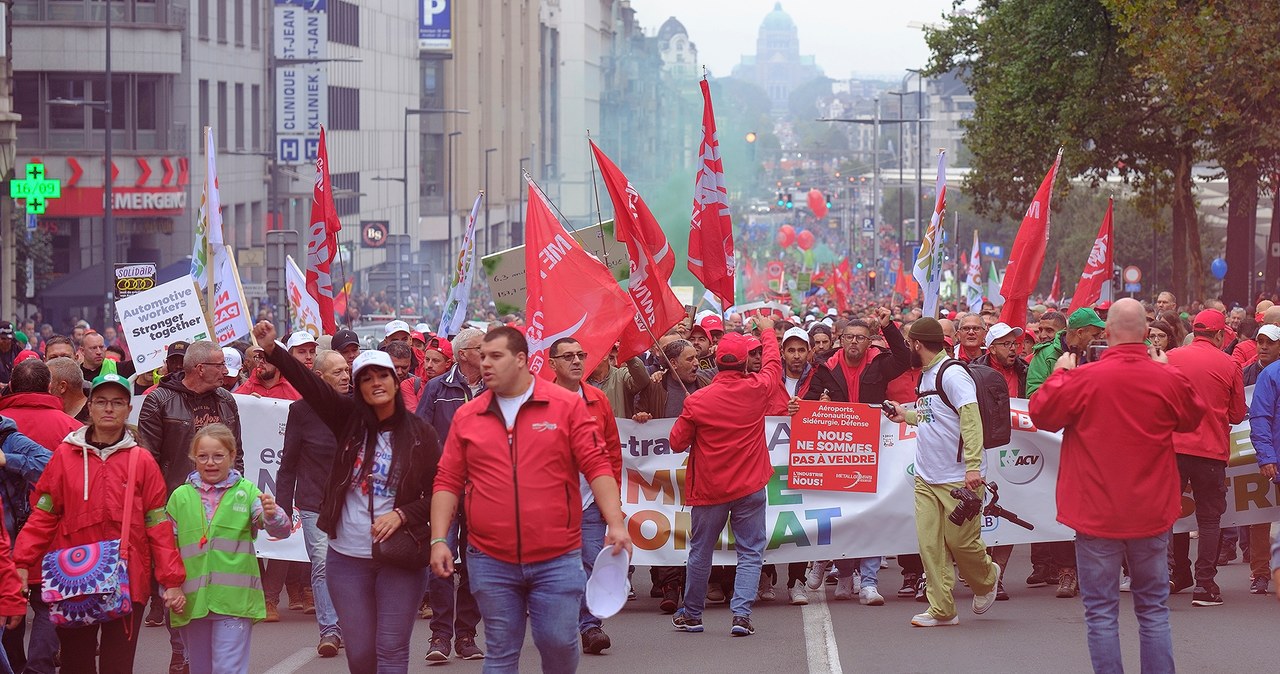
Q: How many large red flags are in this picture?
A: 6